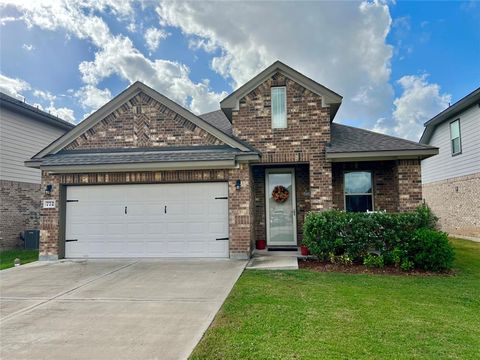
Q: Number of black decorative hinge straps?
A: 4